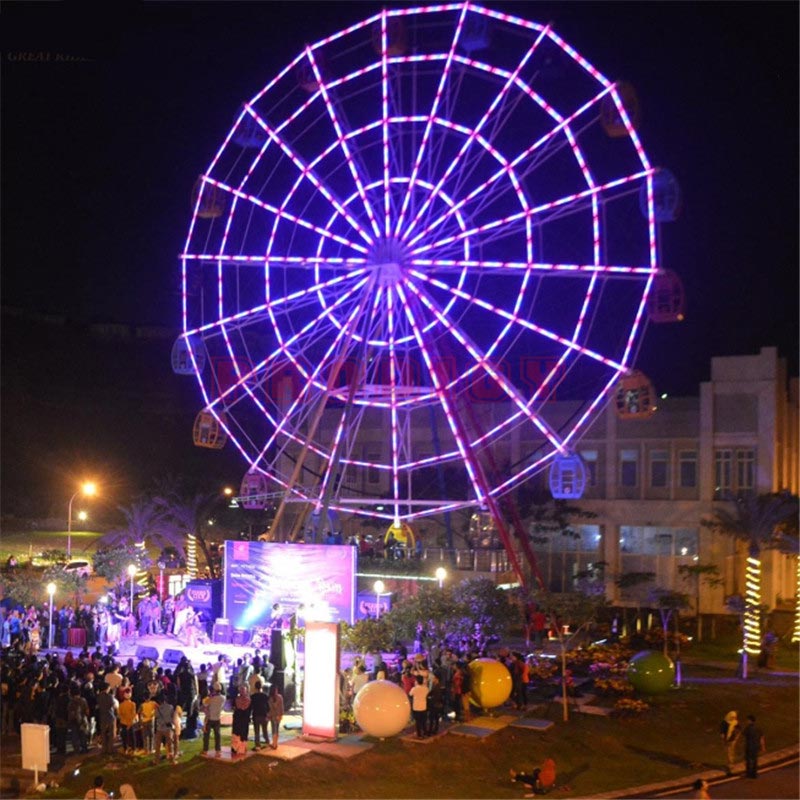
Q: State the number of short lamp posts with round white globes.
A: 4